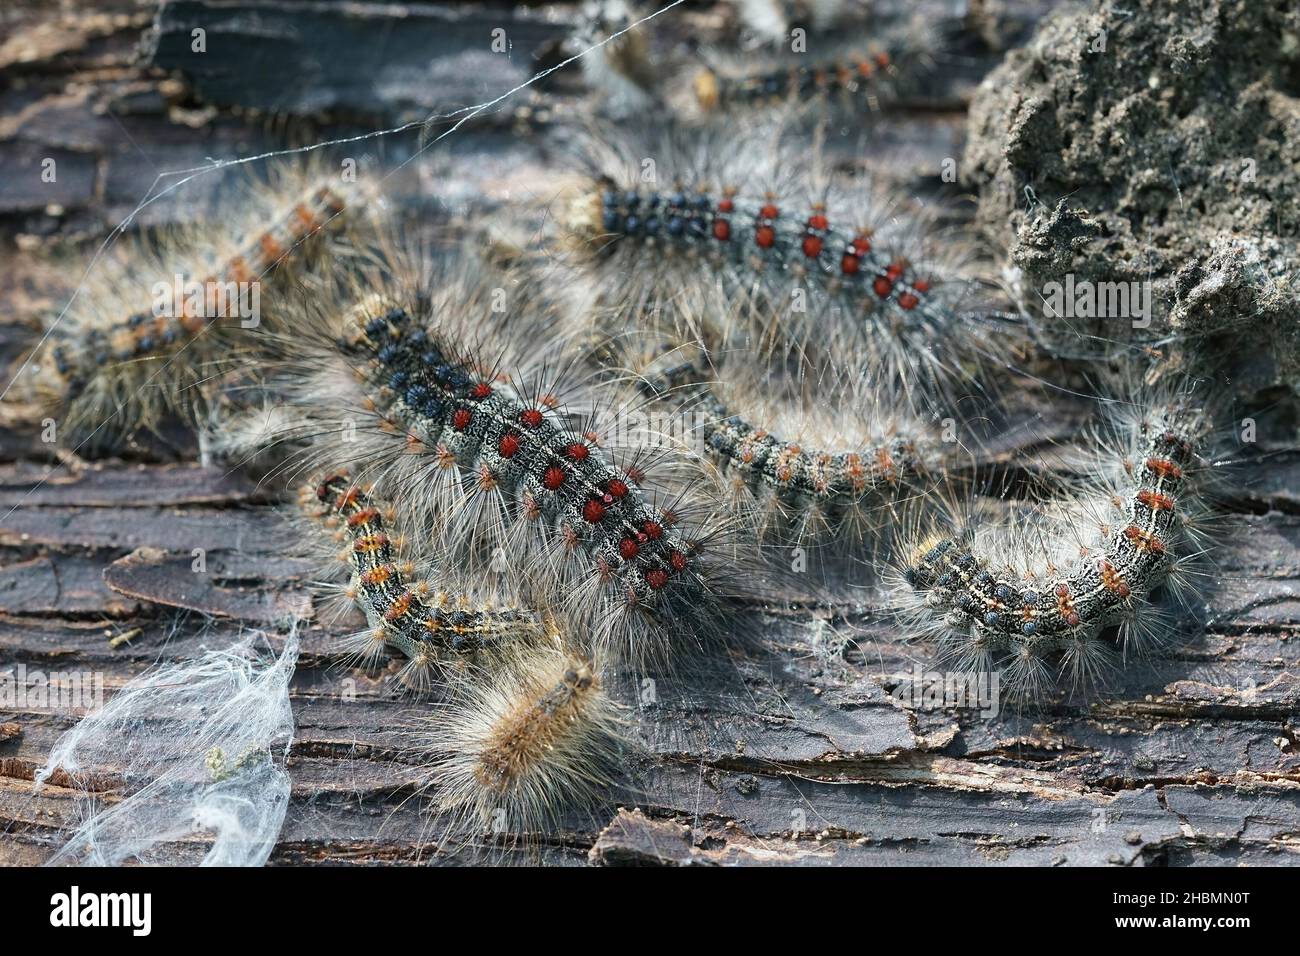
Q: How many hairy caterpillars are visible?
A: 8